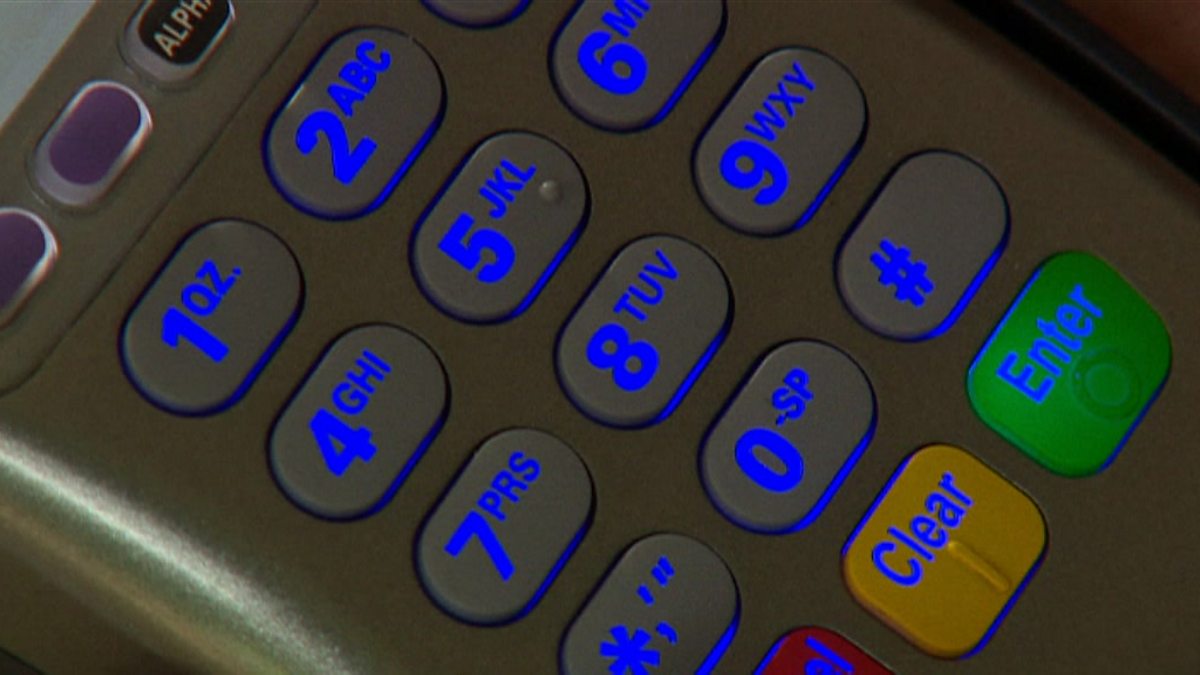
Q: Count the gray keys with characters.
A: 11